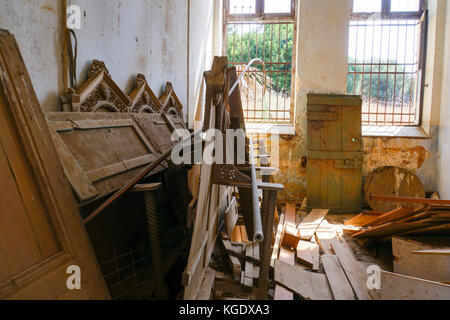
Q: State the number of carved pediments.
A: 3